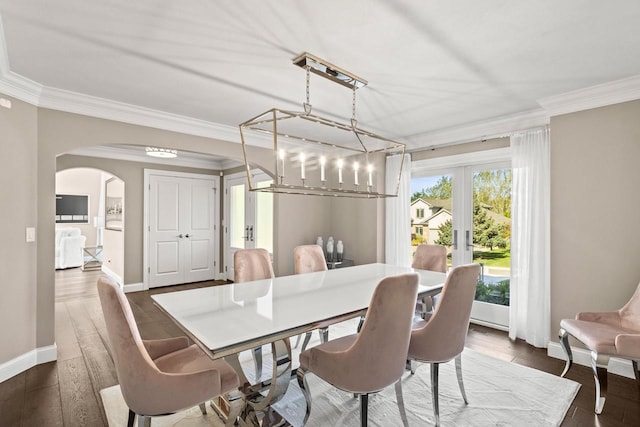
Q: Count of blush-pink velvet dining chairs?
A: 7